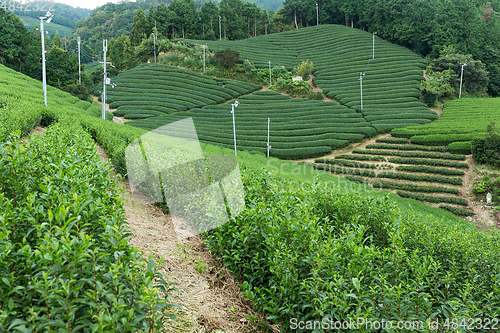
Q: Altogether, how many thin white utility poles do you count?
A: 13